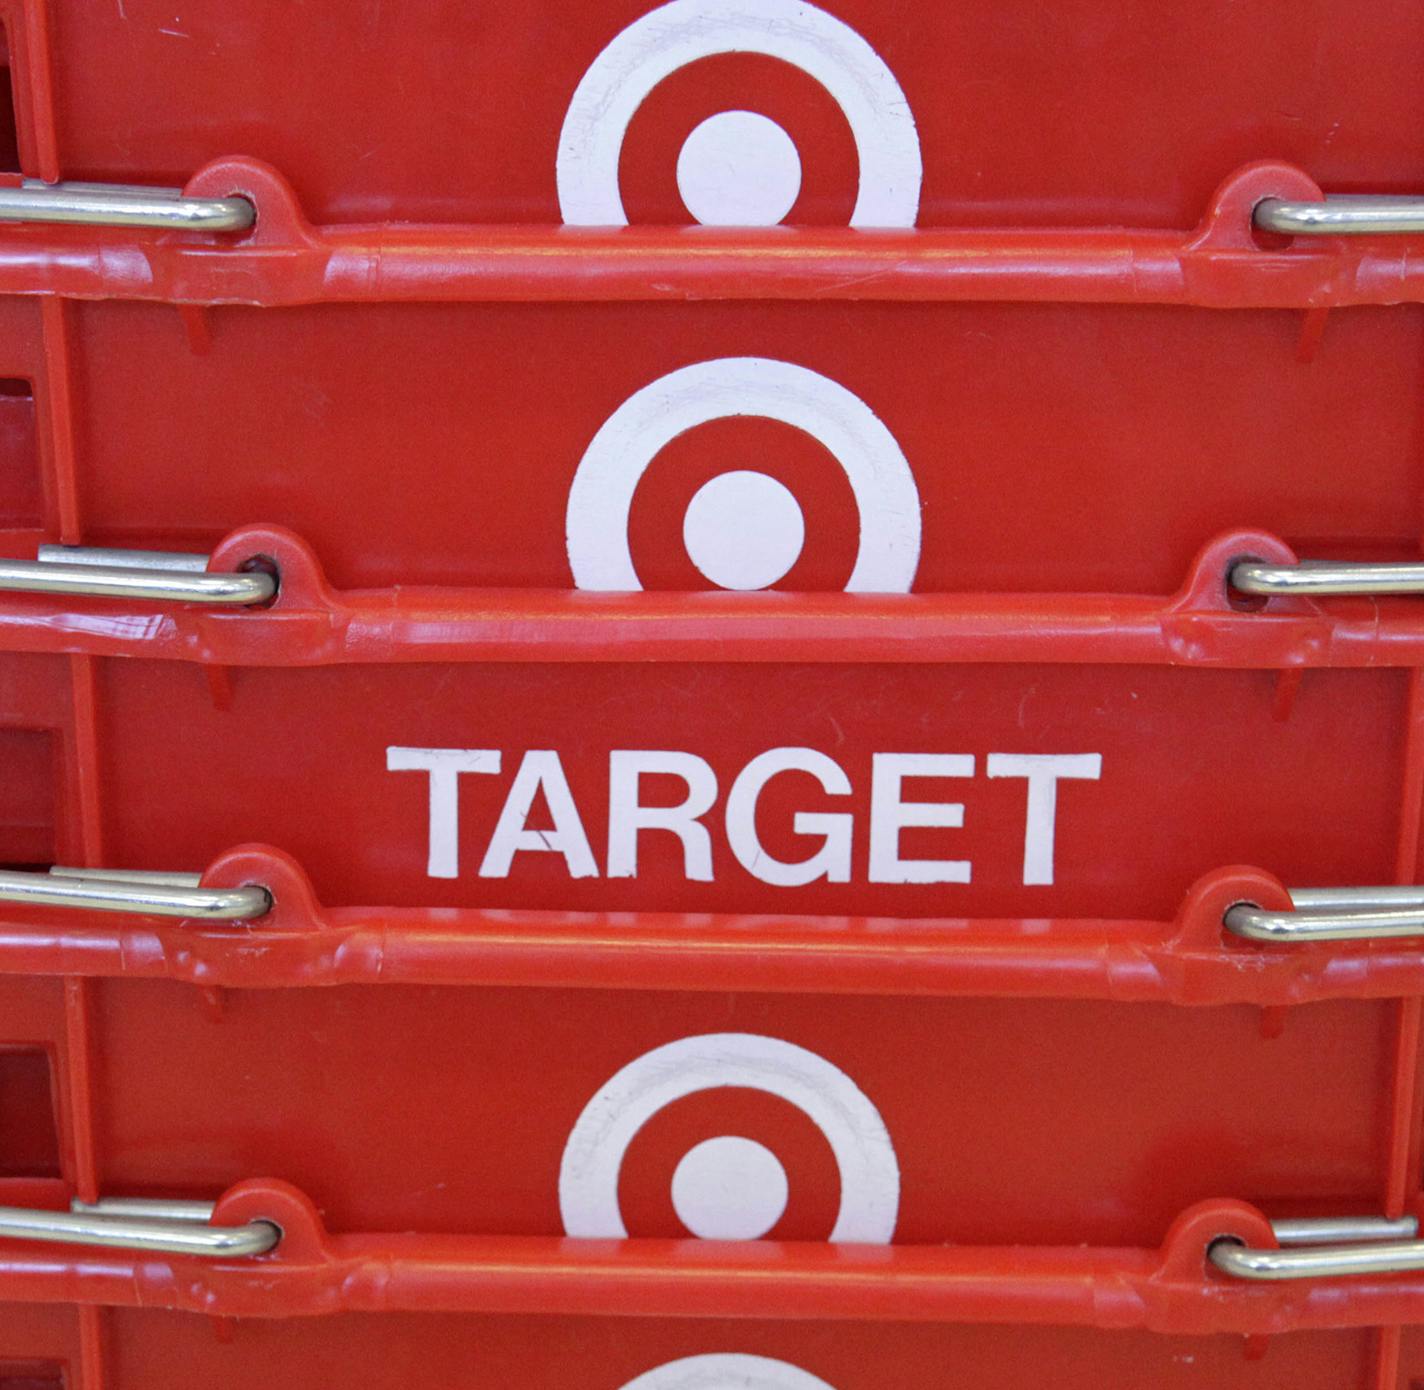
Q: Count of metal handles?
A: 8